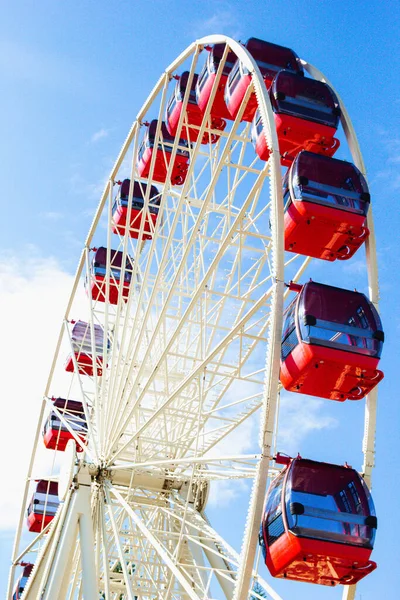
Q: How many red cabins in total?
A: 14